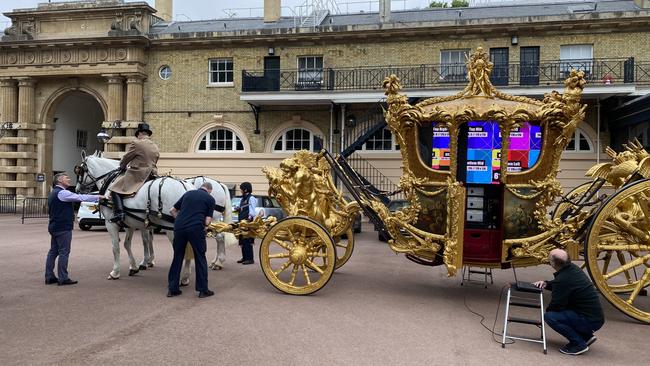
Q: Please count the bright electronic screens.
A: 3